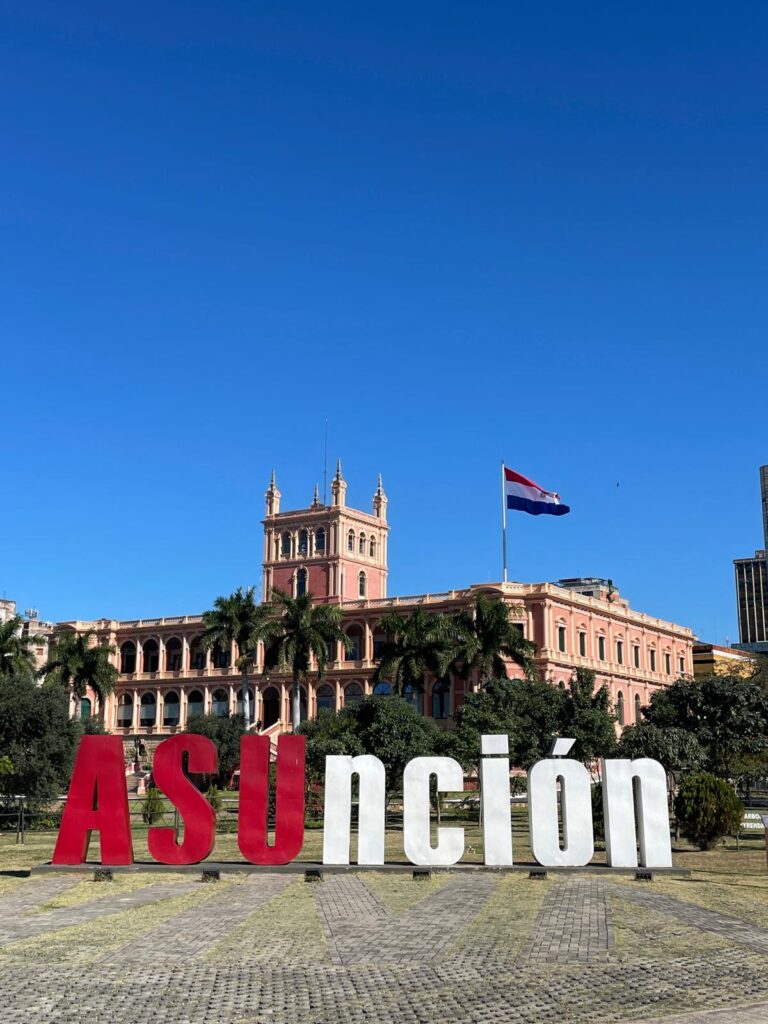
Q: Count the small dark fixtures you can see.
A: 6